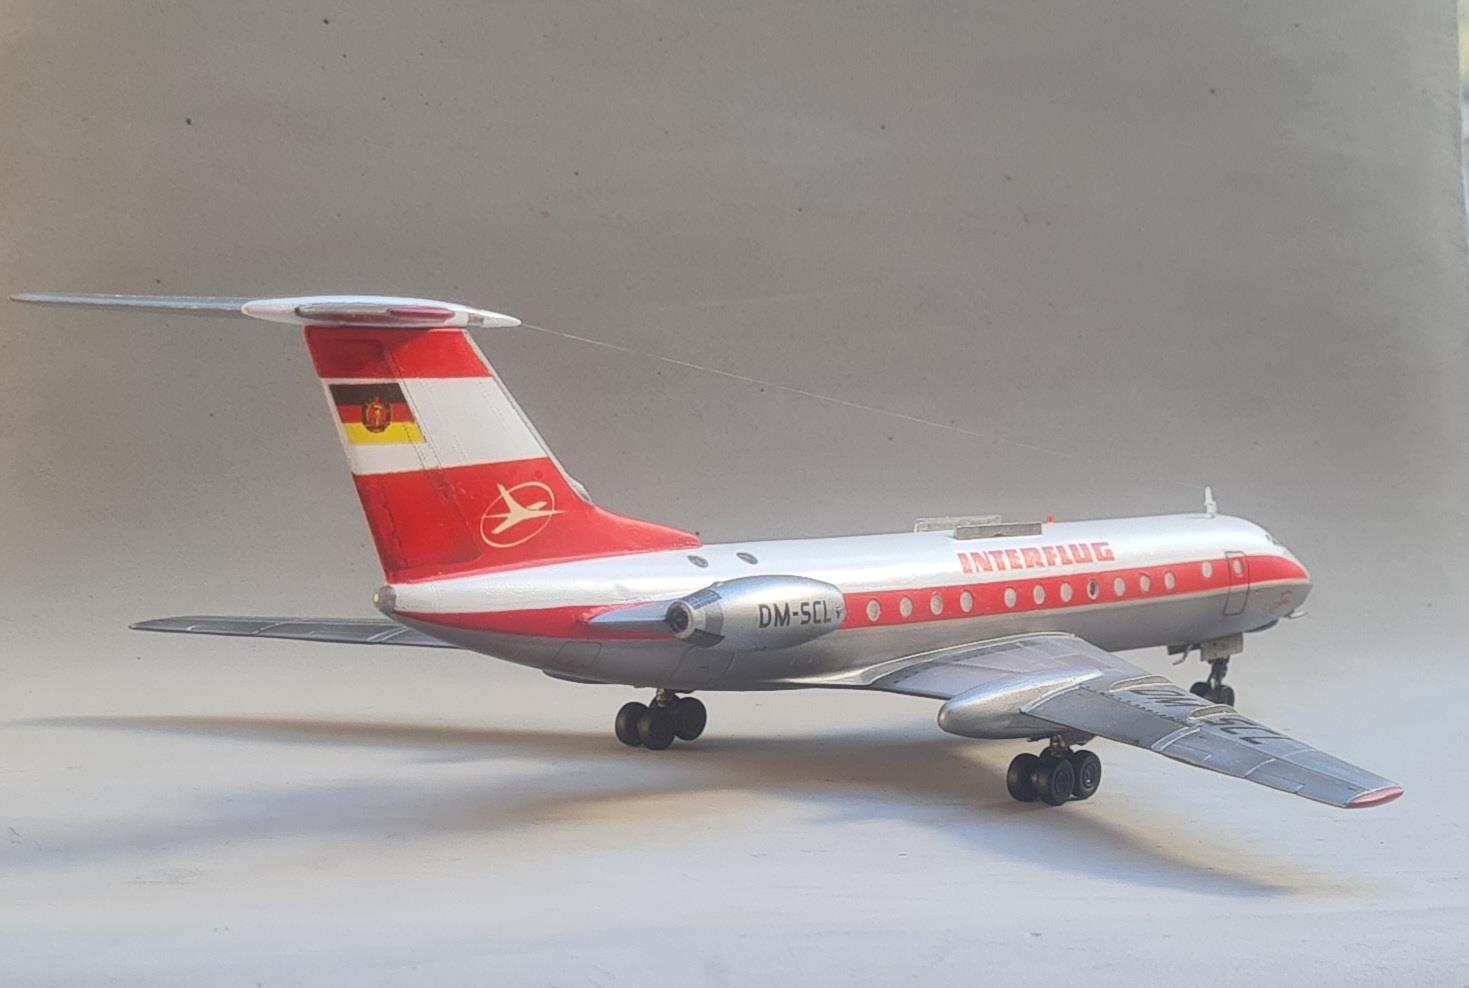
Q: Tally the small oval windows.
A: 13